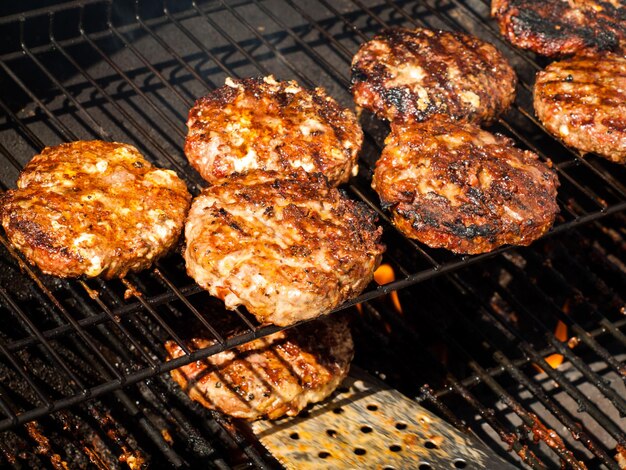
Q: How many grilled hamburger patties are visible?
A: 8